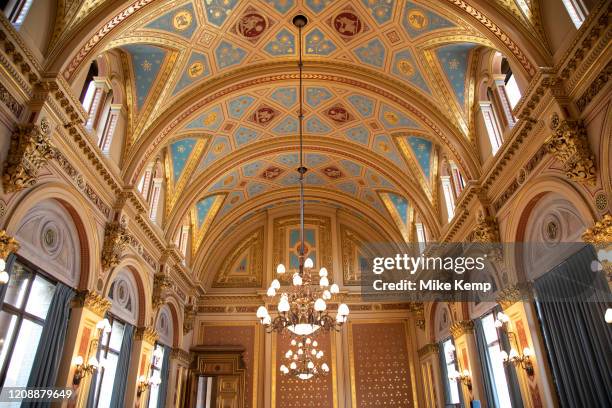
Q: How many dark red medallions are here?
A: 6